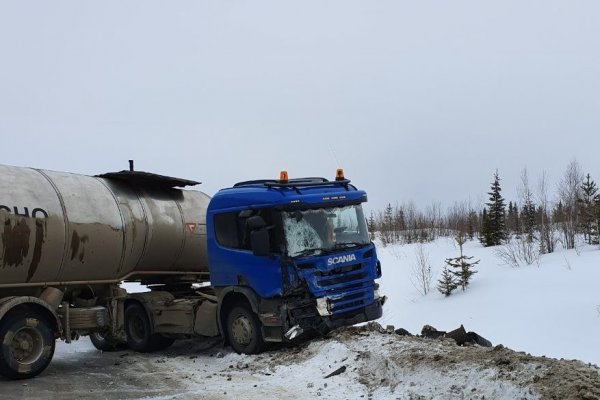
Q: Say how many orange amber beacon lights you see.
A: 2